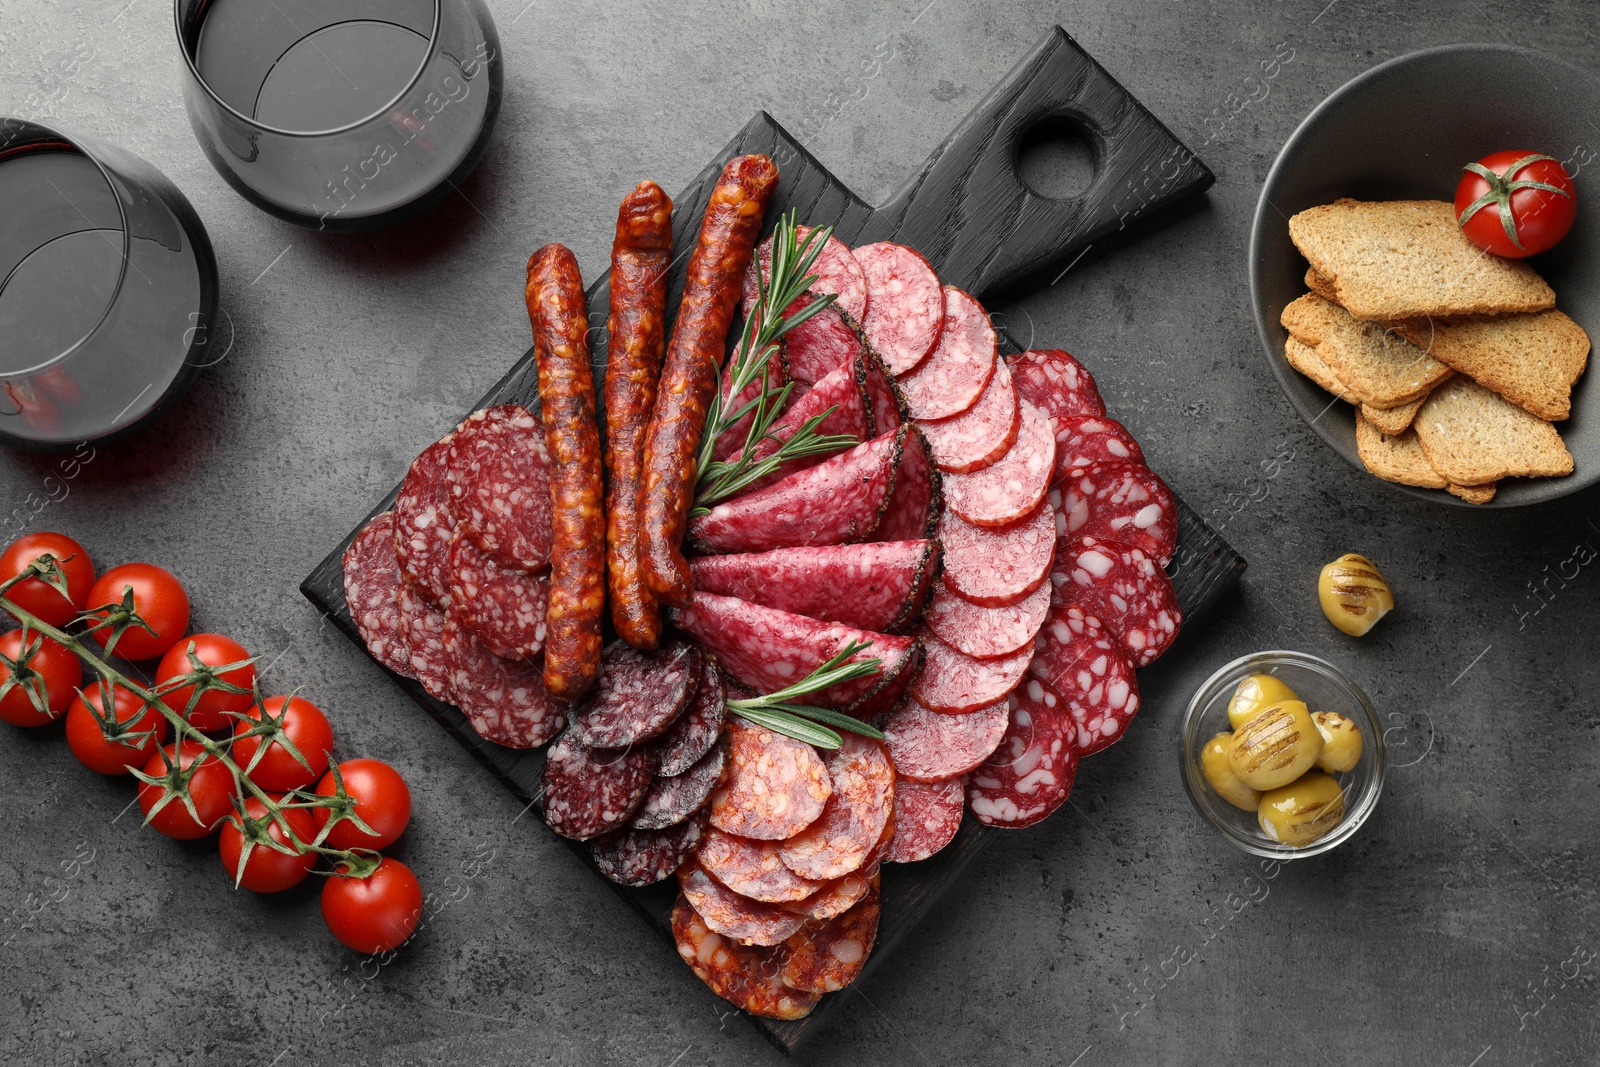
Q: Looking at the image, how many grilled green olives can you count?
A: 6